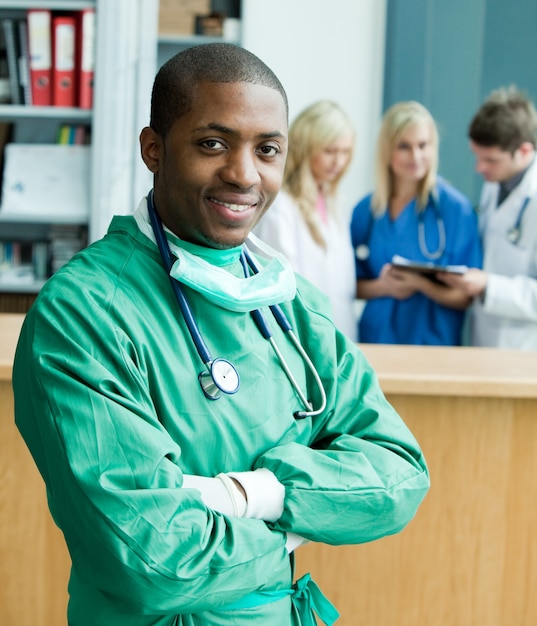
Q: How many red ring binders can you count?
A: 3